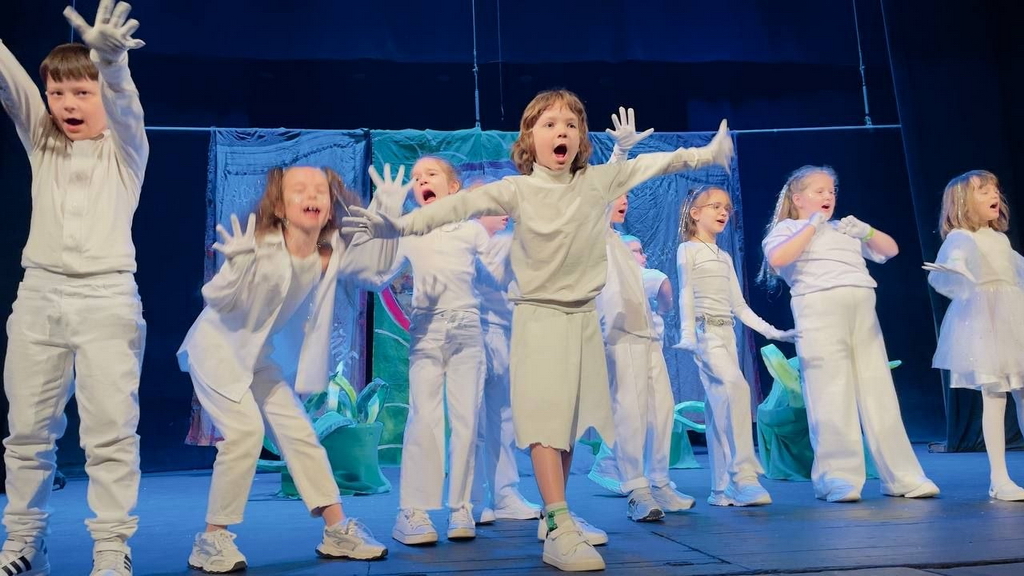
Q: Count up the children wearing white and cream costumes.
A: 10